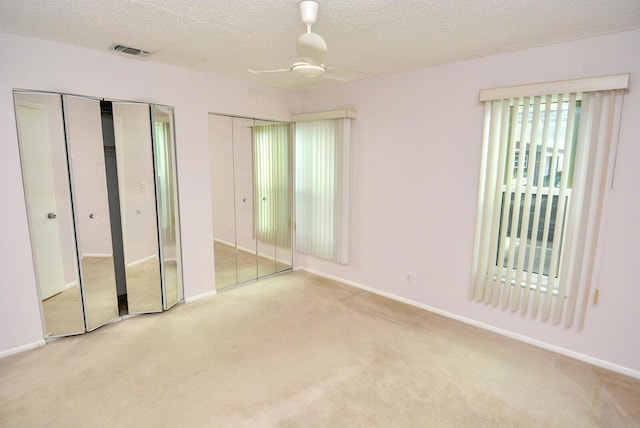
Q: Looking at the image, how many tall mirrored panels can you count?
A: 8